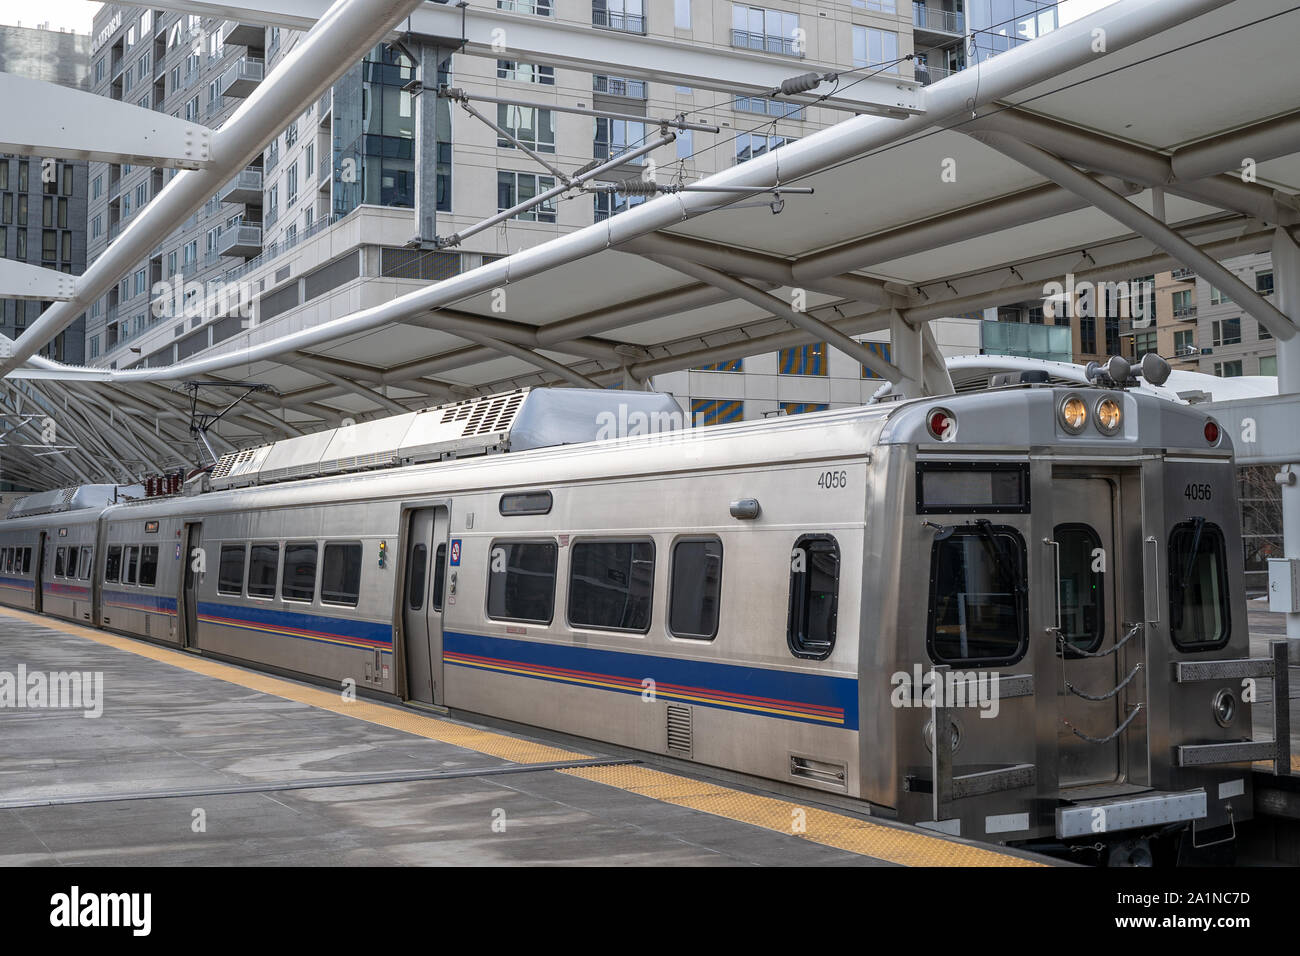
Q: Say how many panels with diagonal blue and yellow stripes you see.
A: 5